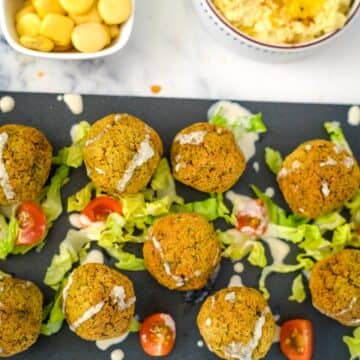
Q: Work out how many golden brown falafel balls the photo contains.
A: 9